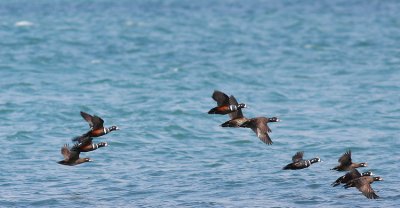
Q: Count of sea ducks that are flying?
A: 10